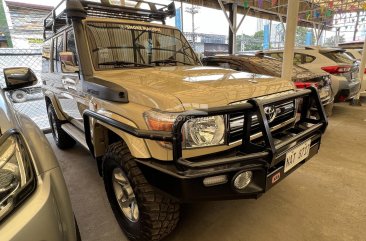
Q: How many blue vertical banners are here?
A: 3